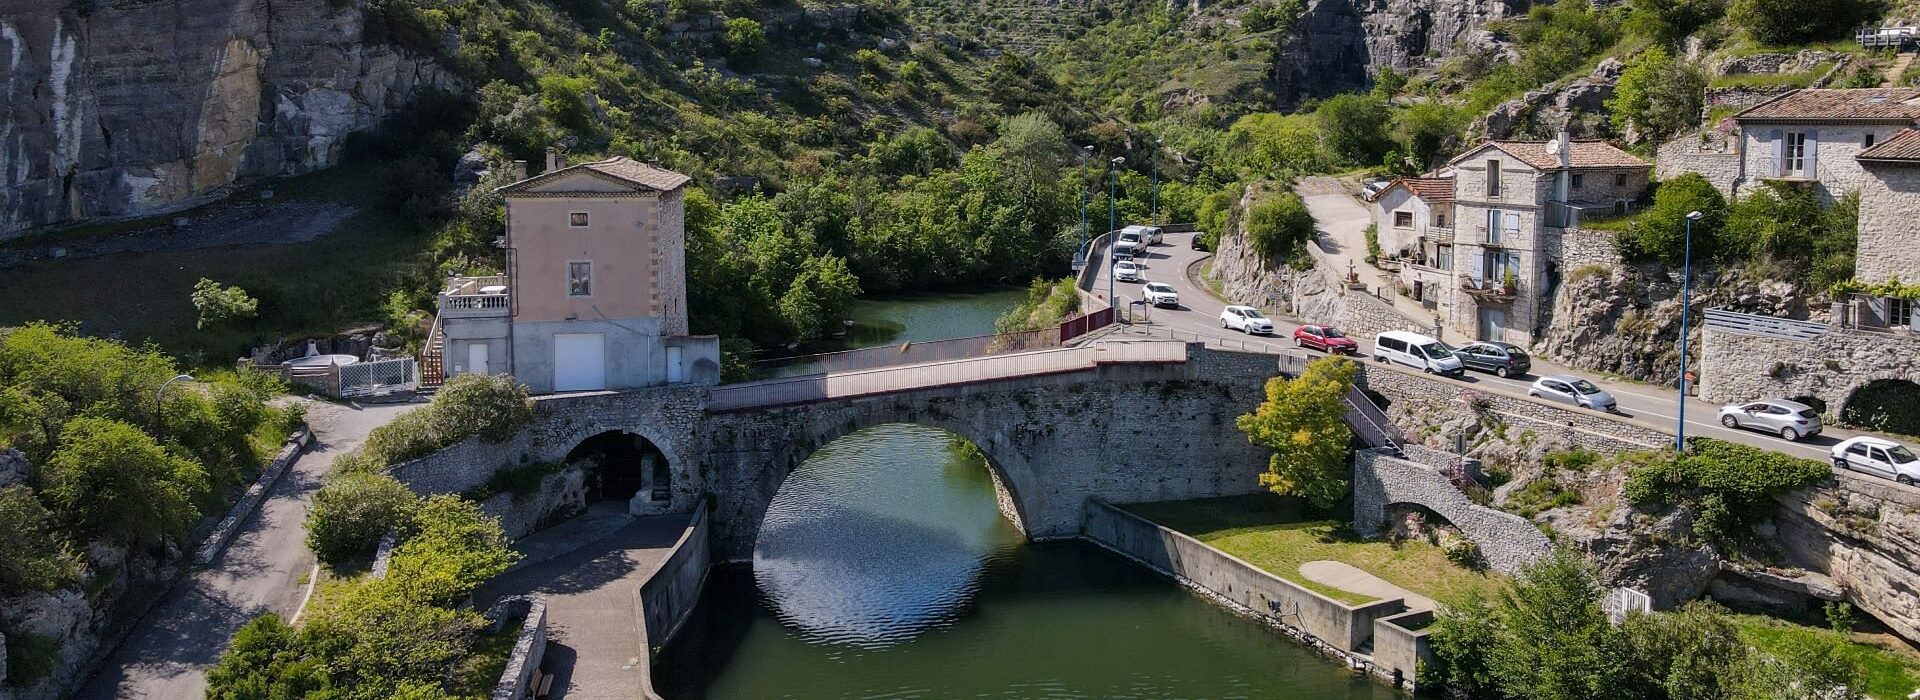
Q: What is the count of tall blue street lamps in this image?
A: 4